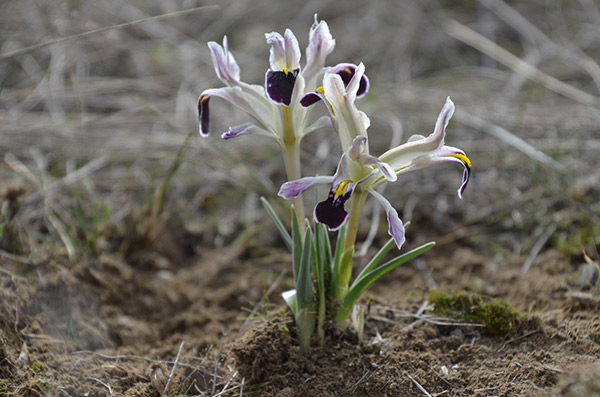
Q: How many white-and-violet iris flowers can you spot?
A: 2